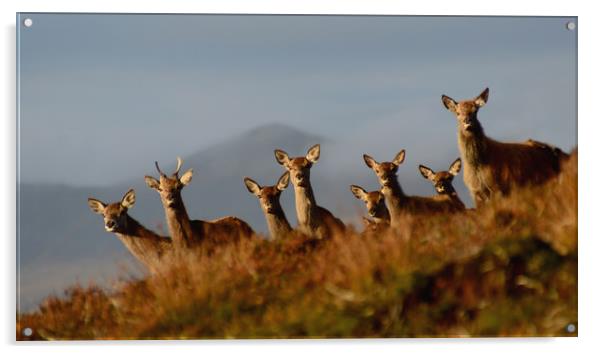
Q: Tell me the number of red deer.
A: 8